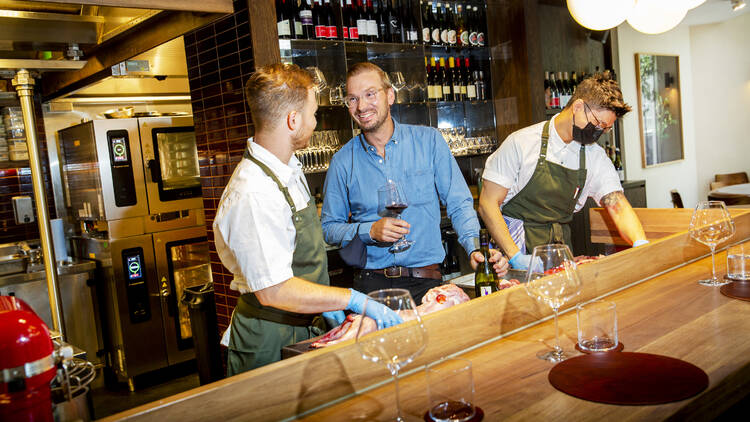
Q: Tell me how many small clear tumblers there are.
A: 3